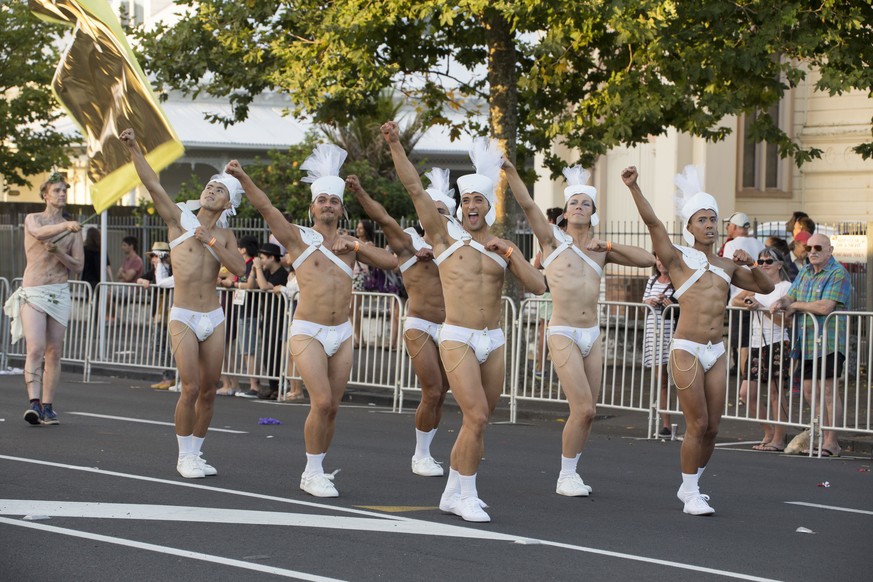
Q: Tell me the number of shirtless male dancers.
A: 6